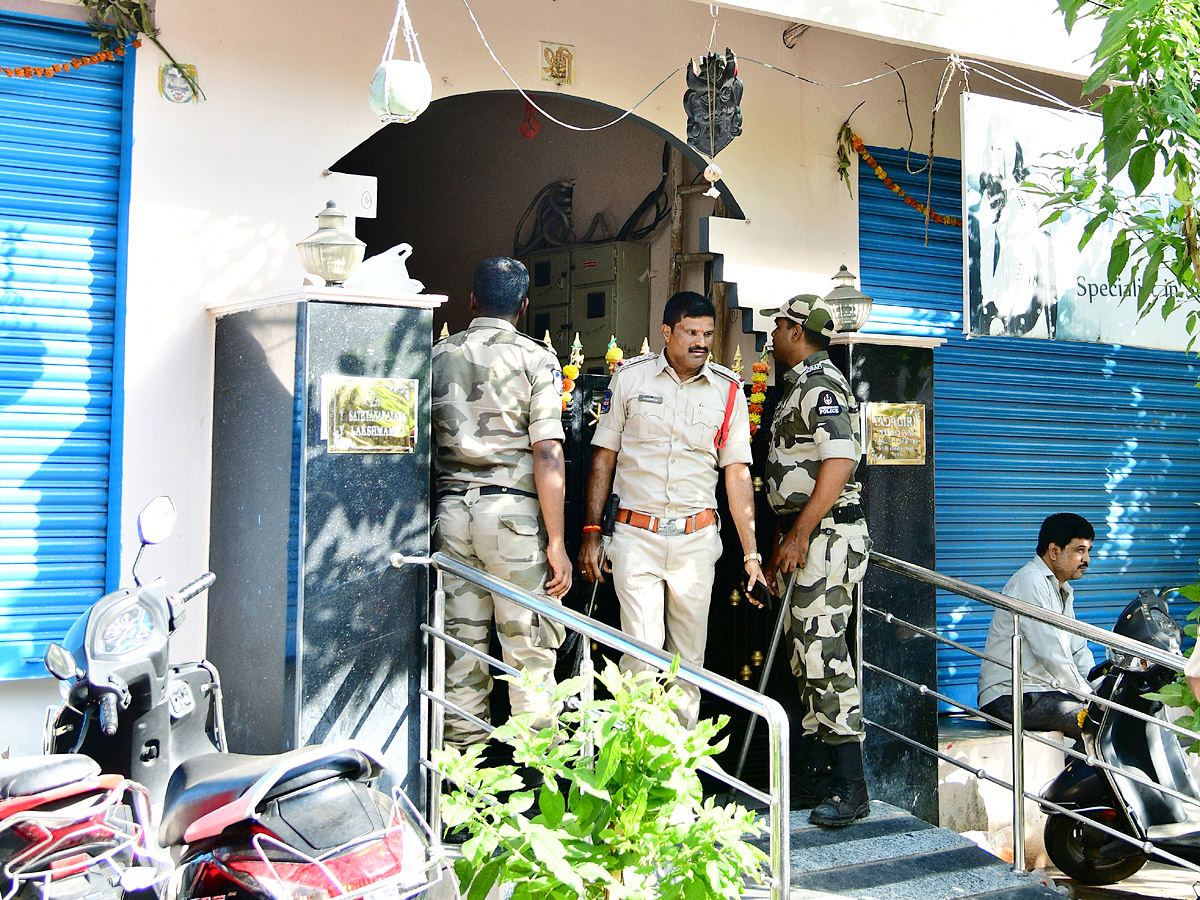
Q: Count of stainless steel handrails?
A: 2